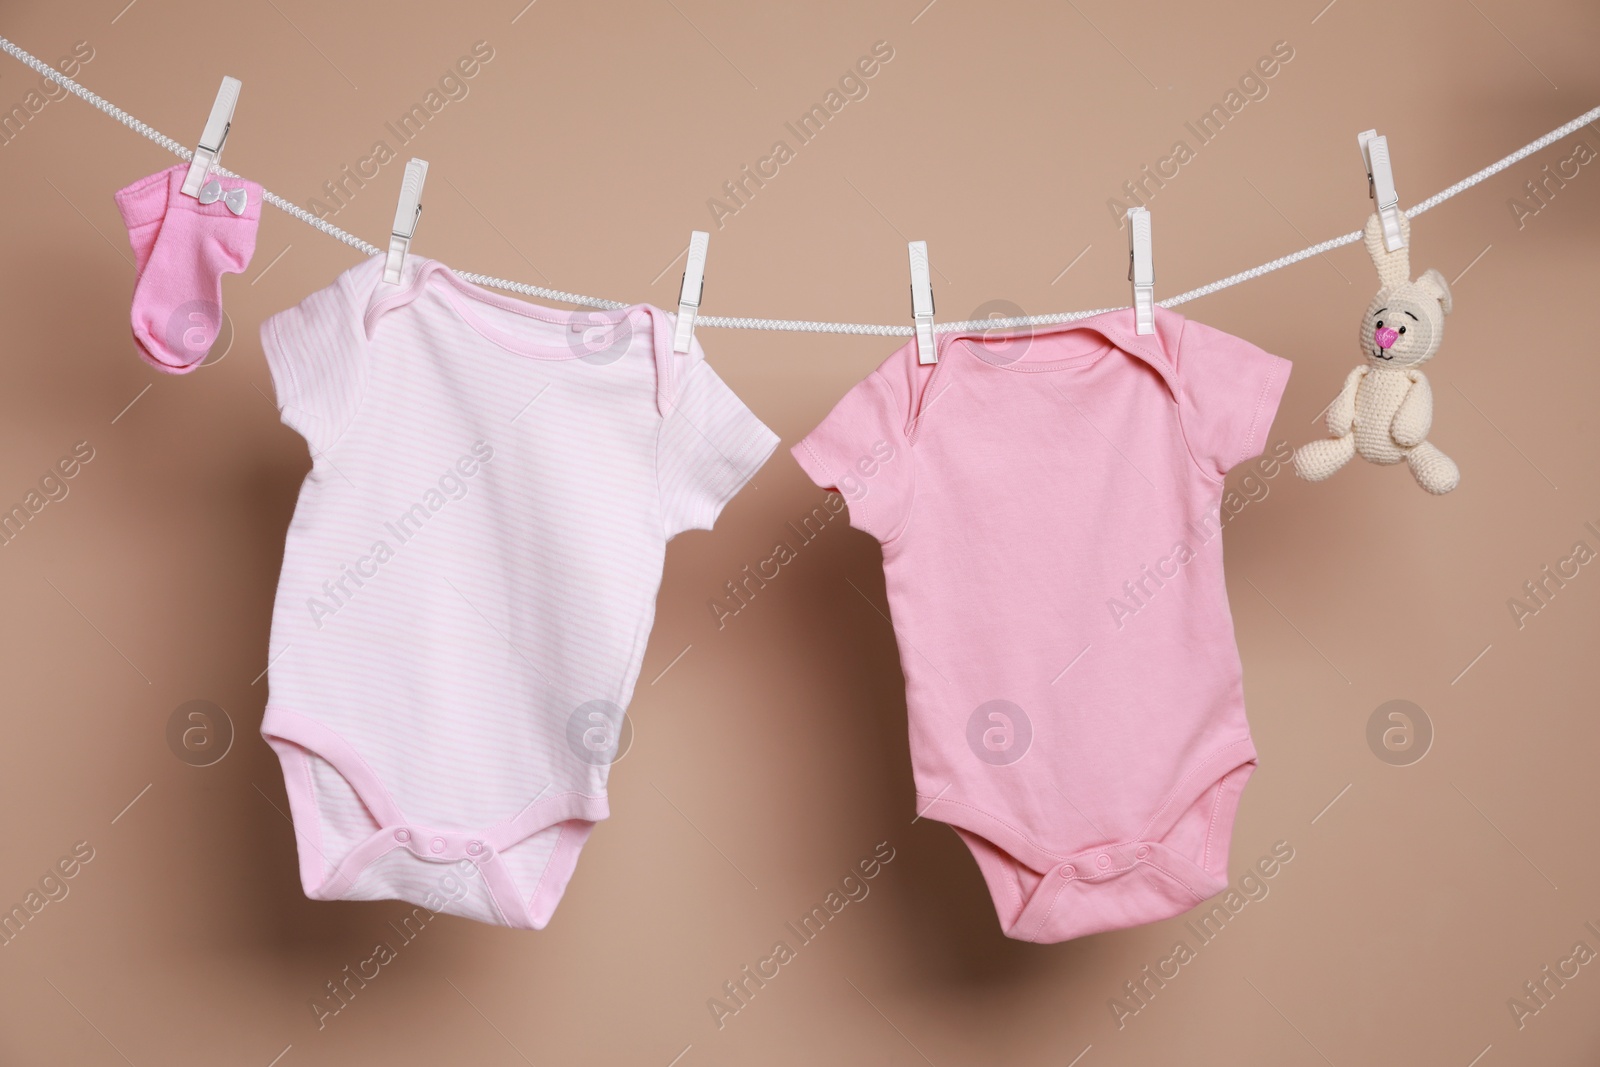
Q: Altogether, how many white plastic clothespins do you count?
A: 6